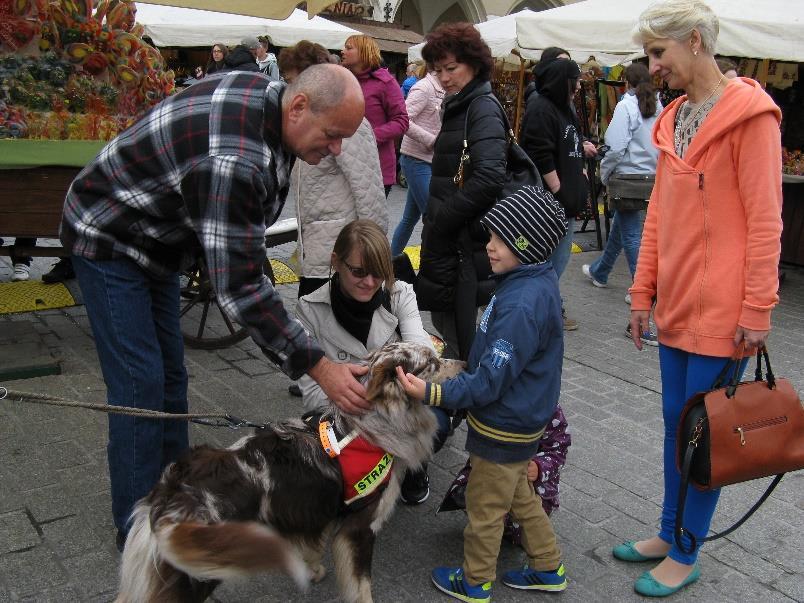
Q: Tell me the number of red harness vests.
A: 1